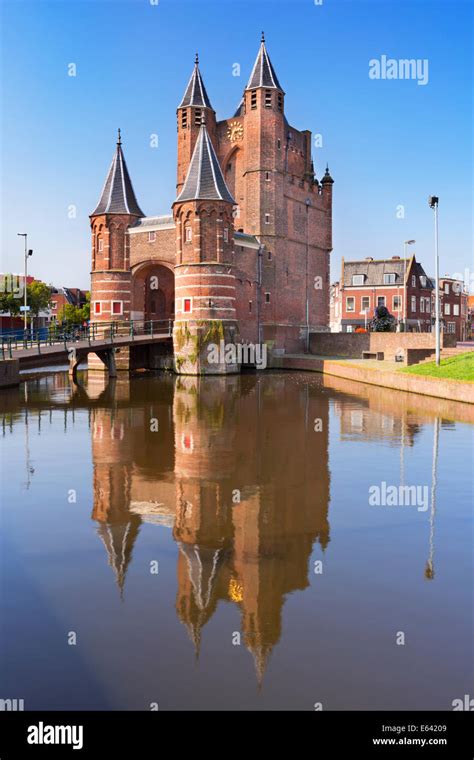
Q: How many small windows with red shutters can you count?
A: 3